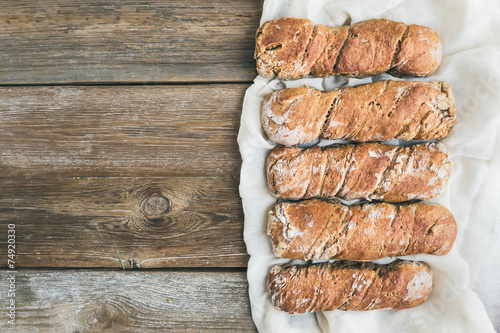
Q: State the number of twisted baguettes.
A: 5